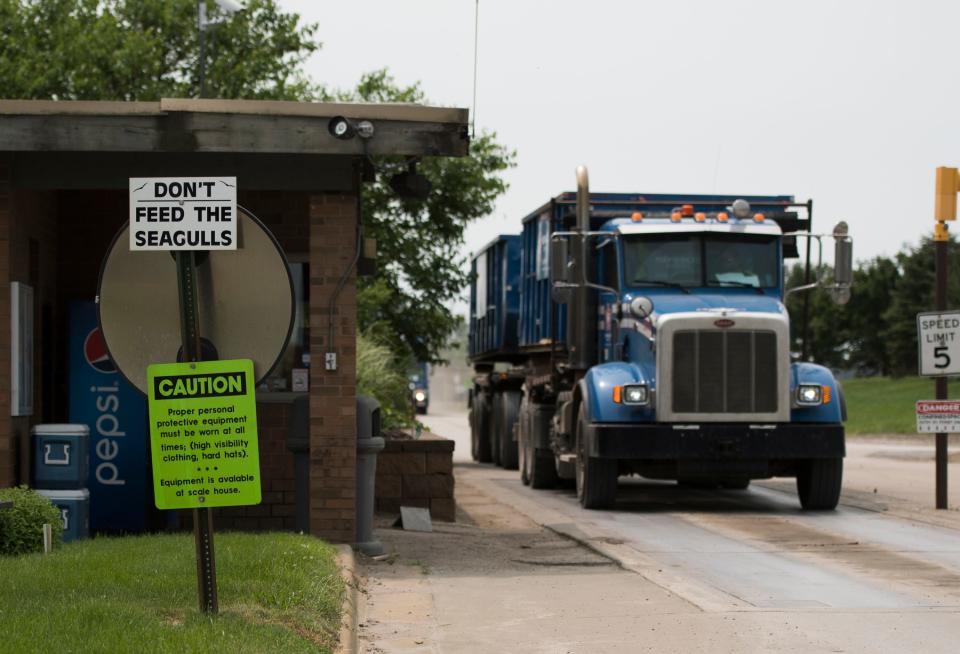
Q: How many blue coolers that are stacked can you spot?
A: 2